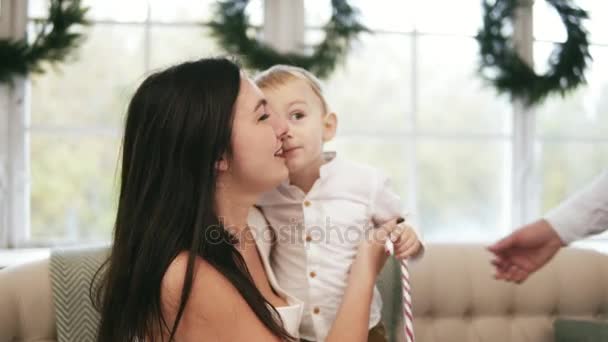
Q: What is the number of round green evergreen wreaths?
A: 3